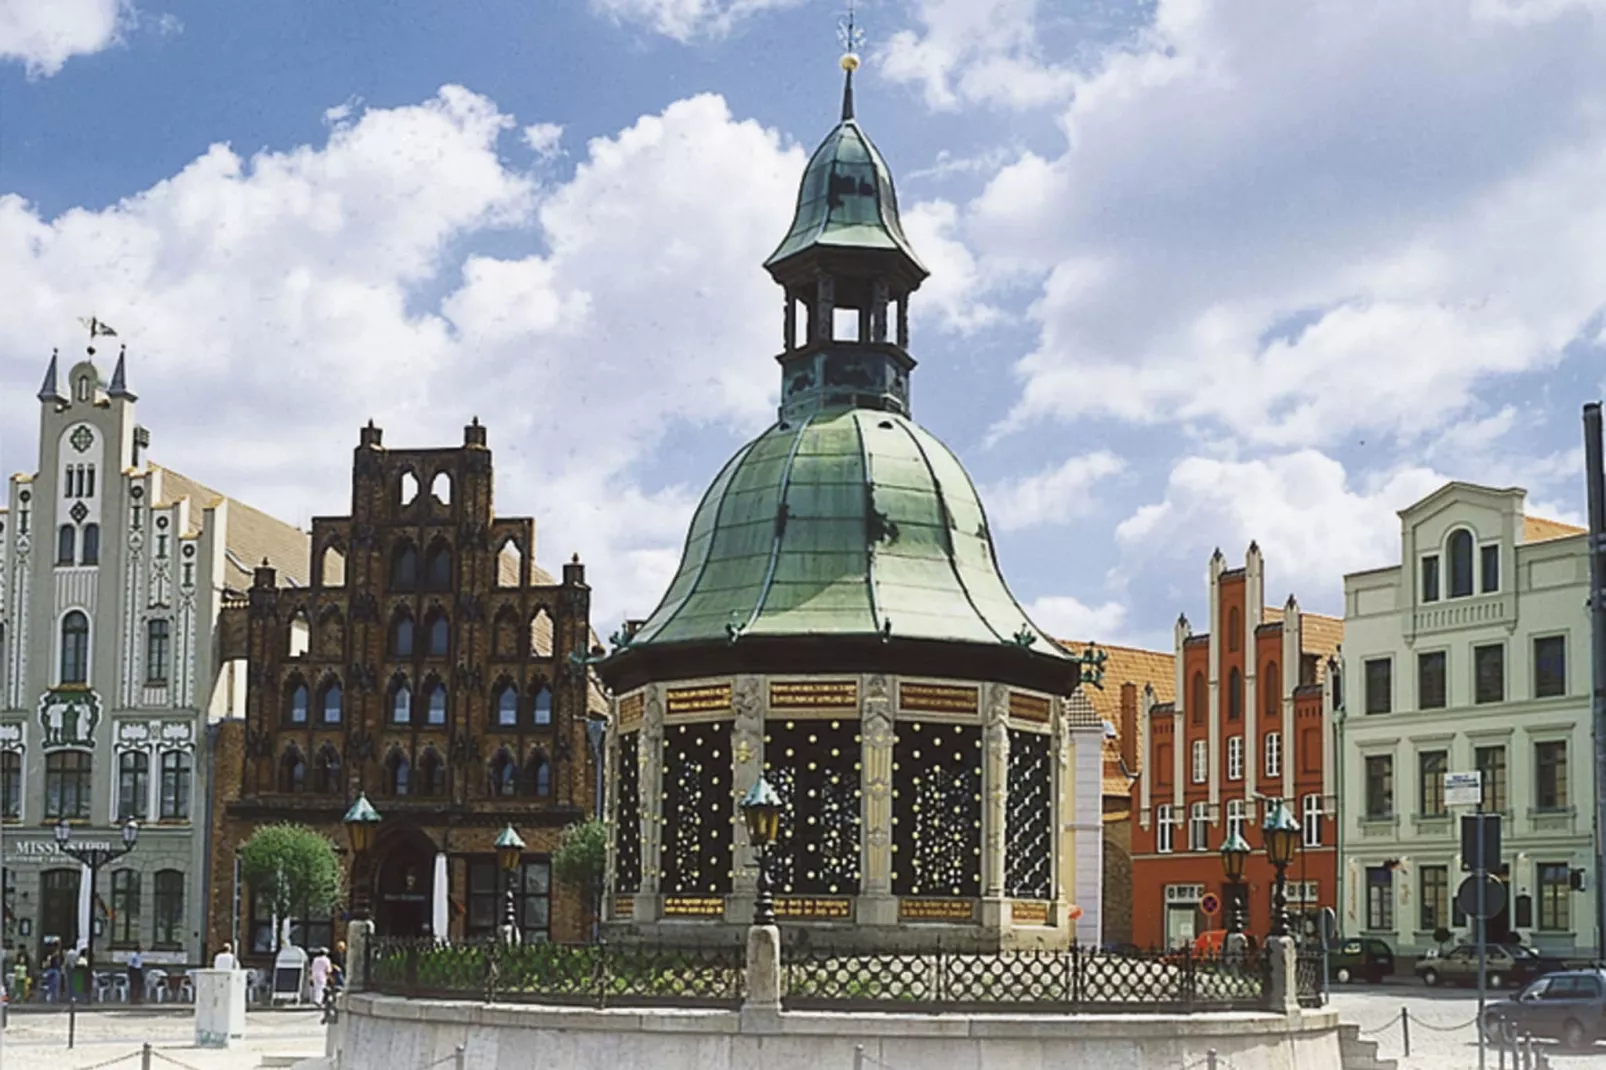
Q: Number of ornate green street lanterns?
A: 5